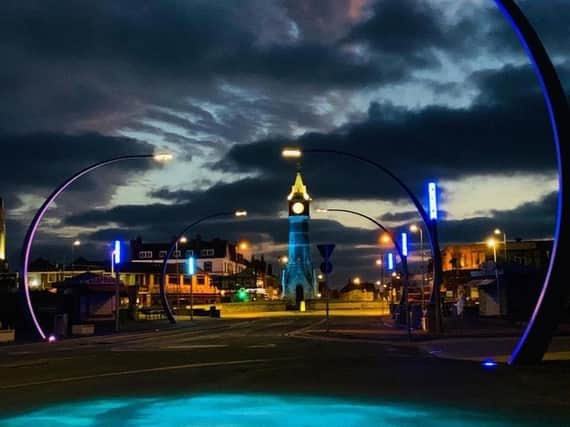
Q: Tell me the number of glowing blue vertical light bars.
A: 5